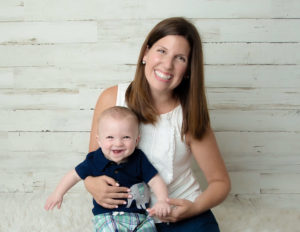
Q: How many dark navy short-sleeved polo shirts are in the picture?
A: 1